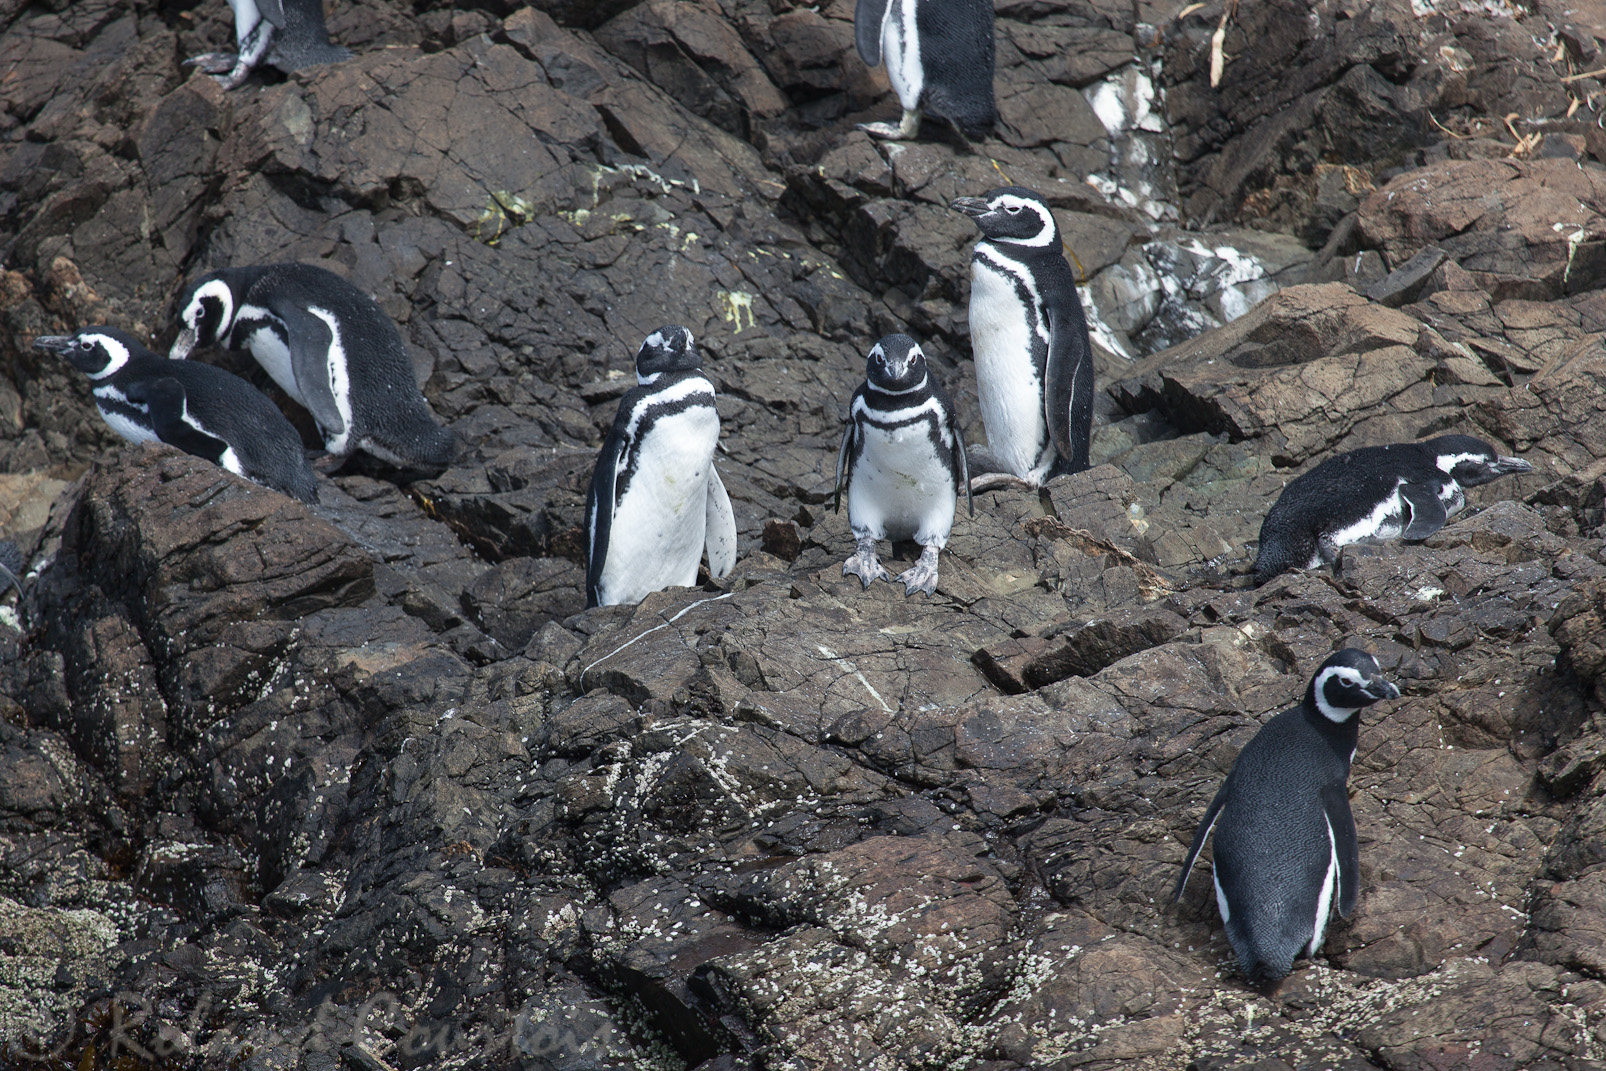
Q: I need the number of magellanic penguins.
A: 9